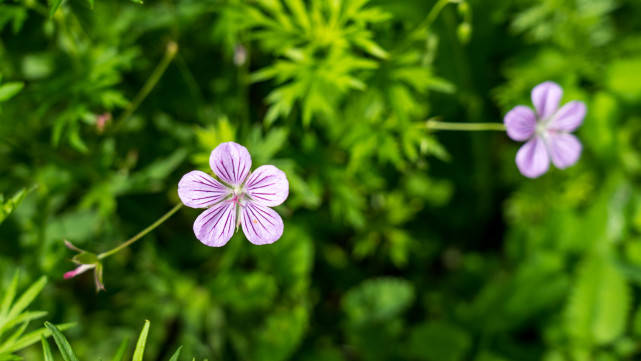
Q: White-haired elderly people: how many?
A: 0